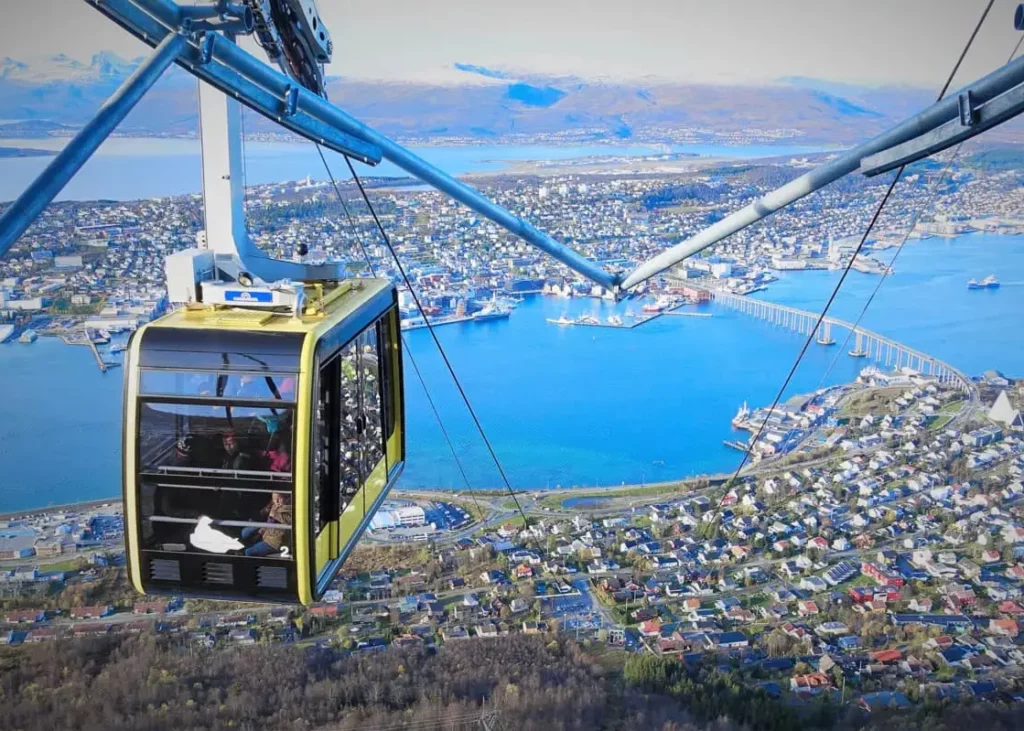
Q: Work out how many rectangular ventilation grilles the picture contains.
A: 3